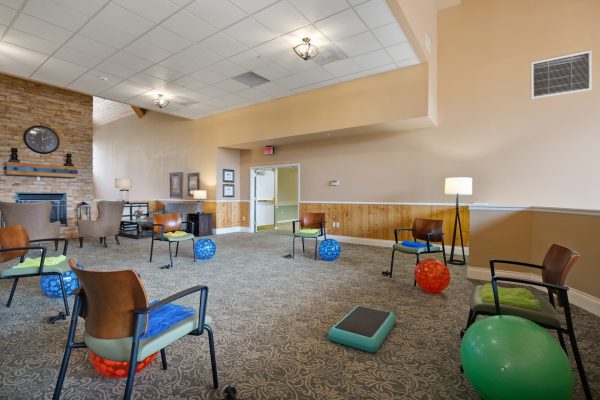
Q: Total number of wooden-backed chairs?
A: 6